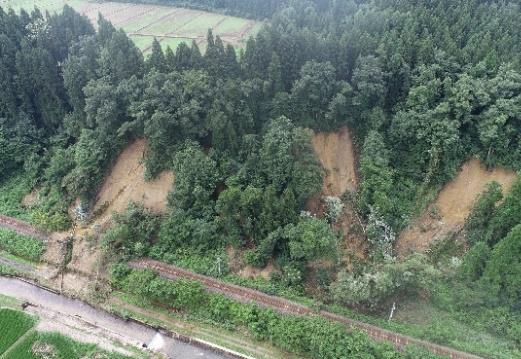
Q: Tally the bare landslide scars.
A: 3